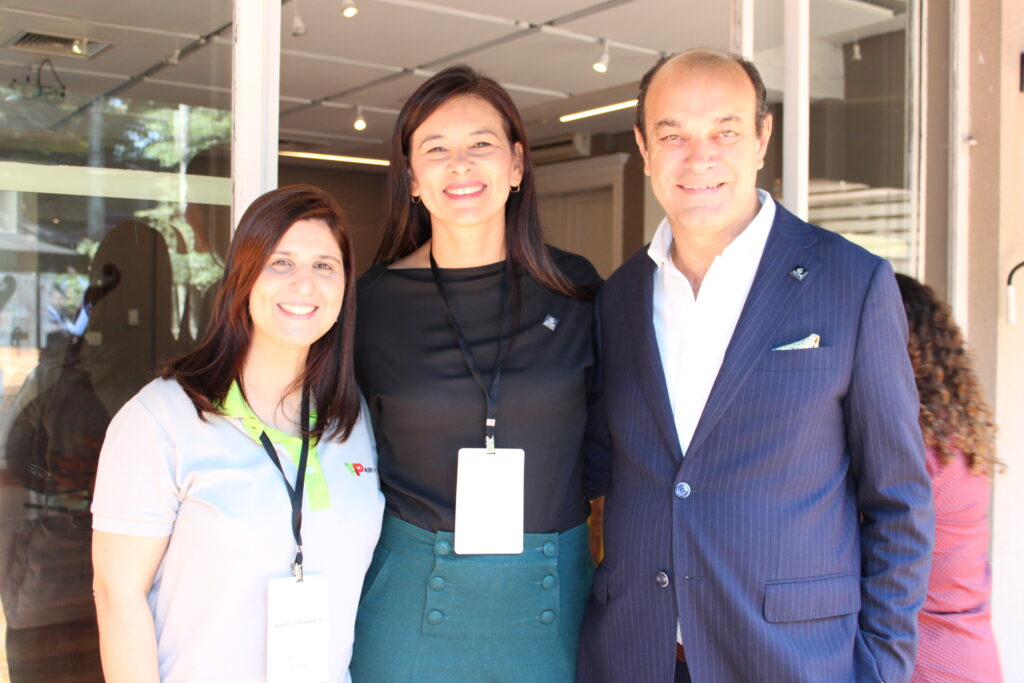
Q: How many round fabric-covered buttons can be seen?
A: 6